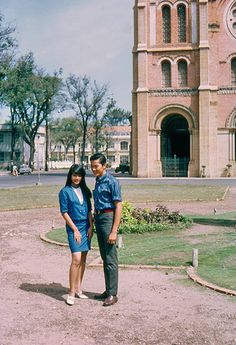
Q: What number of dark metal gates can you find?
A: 1